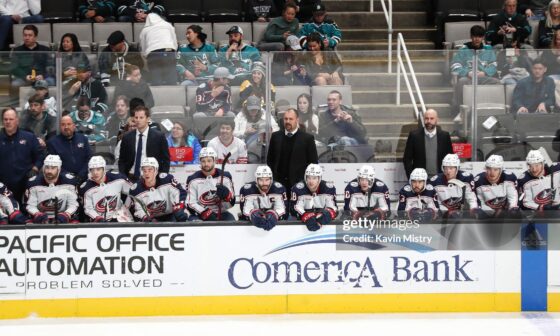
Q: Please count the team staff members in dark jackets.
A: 5